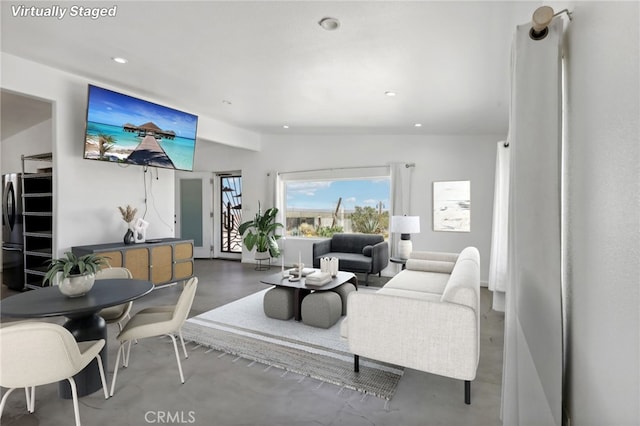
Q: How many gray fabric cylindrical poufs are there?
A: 3